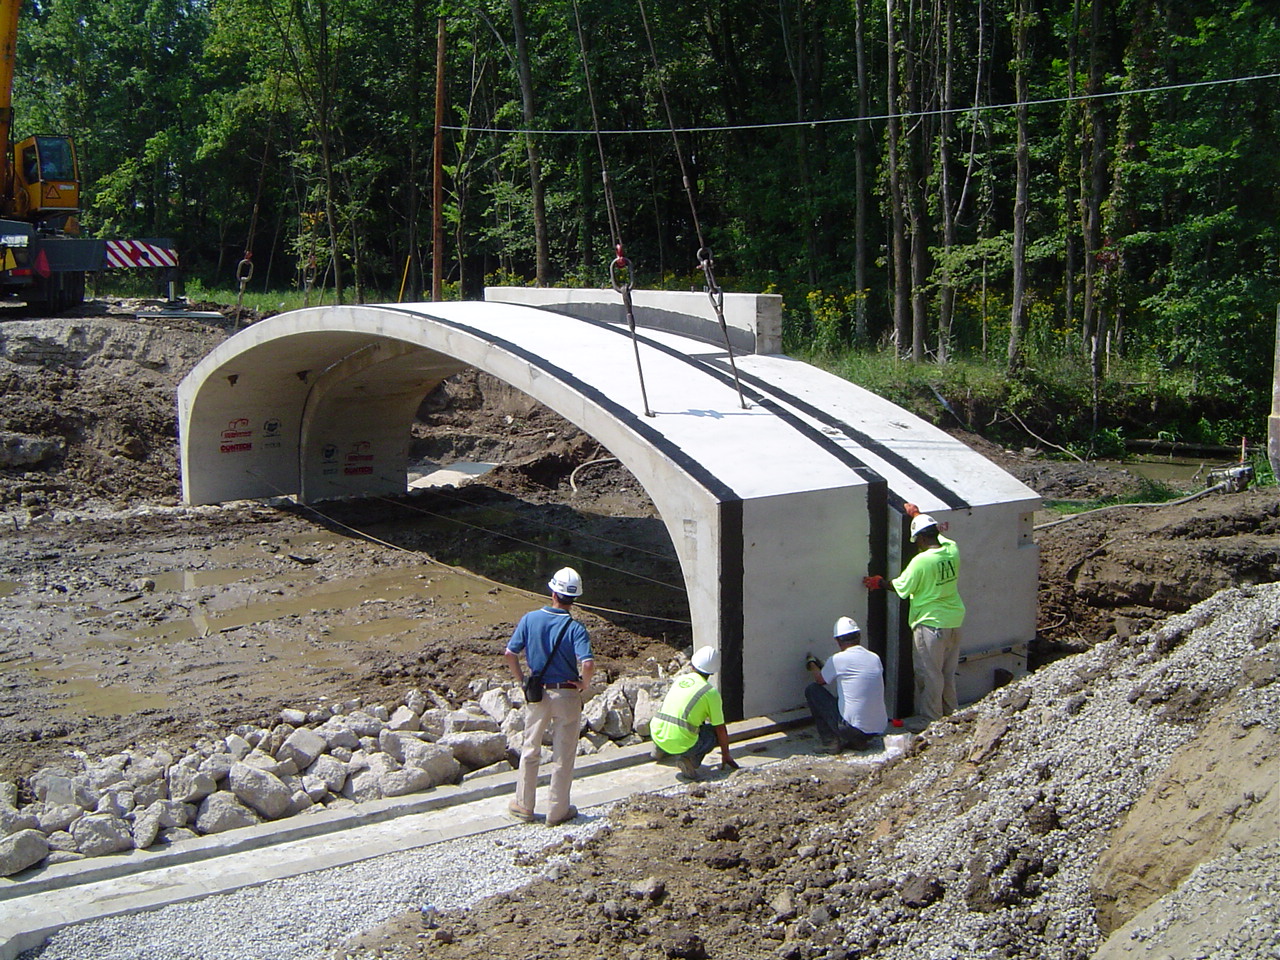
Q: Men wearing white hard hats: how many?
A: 4